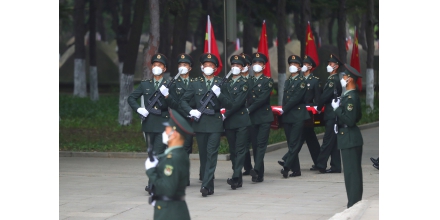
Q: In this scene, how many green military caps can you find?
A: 11